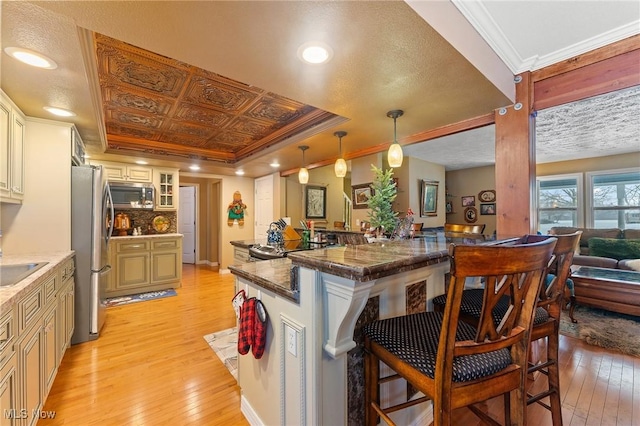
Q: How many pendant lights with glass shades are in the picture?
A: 3